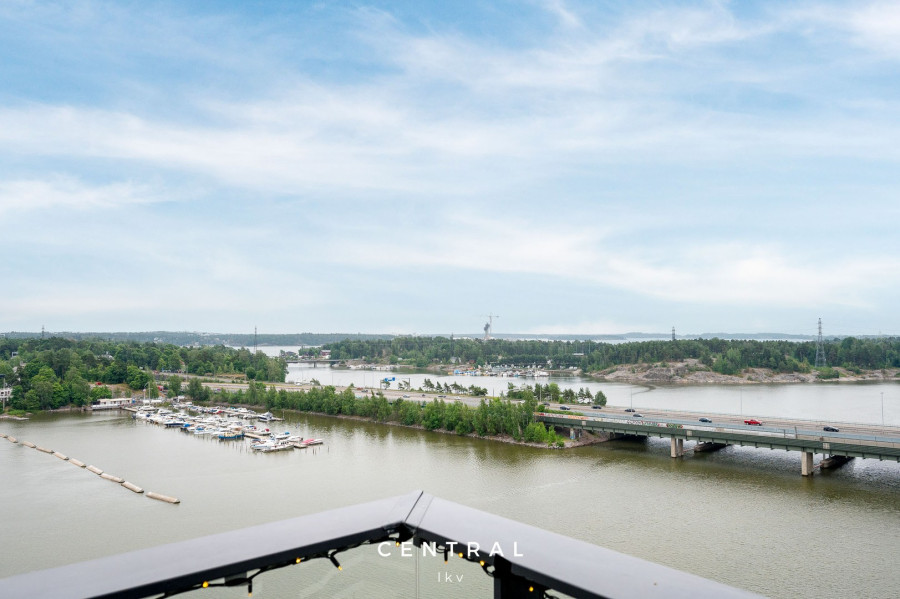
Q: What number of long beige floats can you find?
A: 10